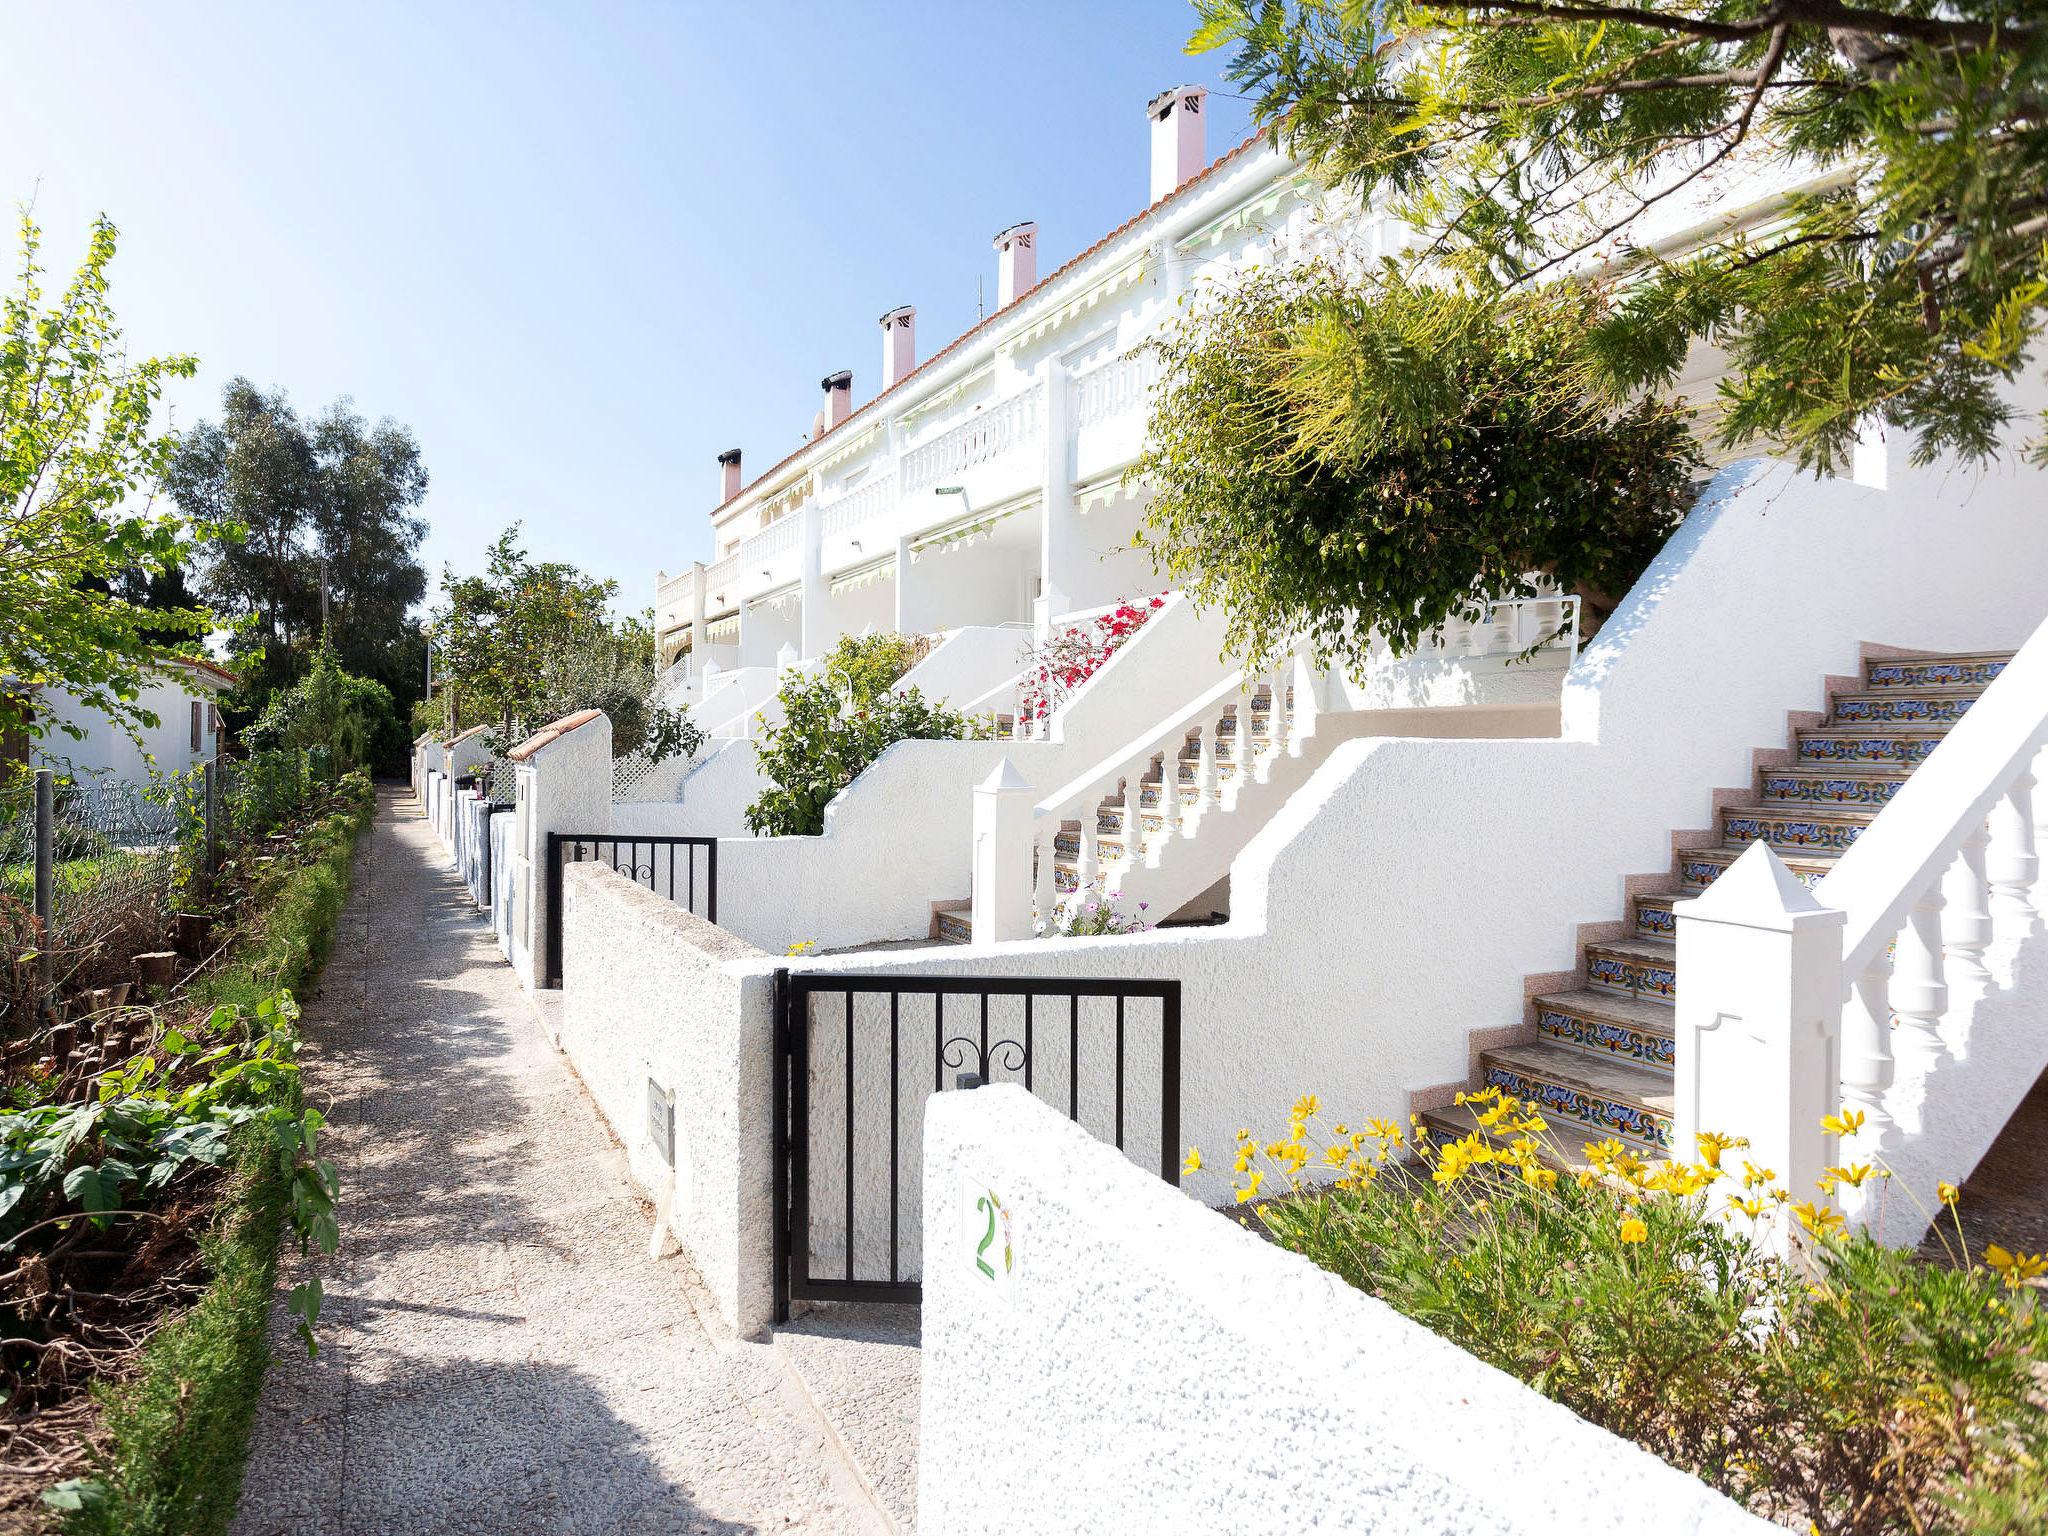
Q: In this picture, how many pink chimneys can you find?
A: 5